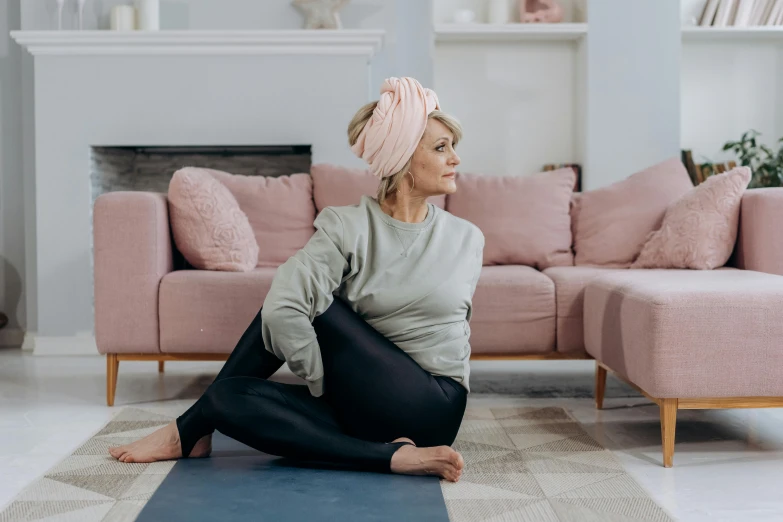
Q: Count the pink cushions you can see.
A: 6